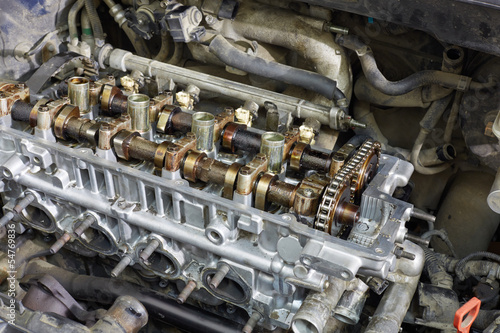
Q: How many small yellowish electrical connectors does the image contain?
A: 4